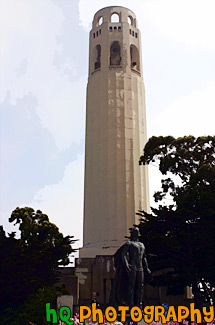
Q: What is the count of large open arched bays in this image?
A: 3